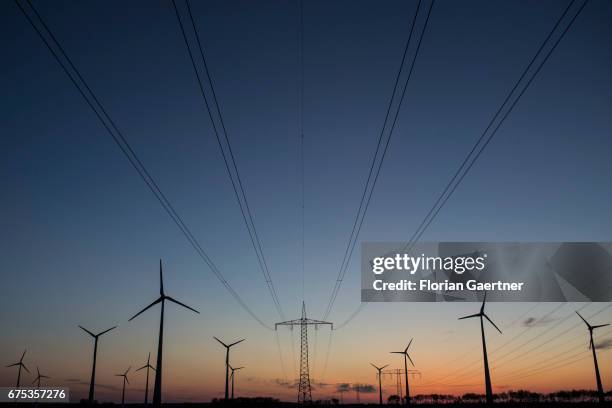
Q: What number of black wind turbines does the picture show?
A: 12